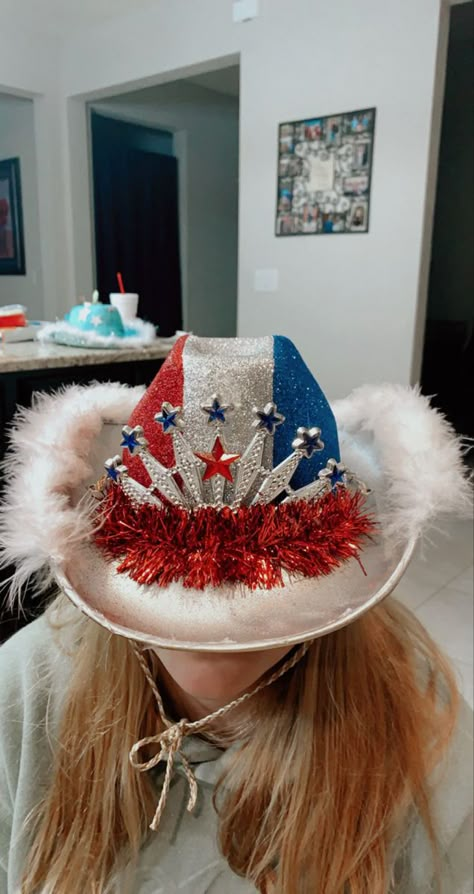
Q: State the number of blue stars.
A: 7